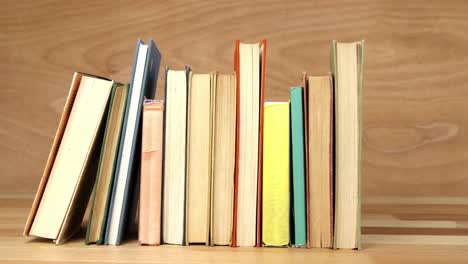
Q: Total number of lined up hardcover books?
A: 12